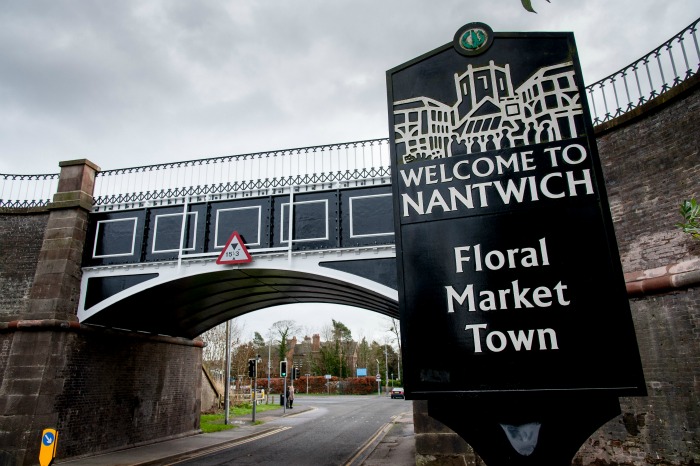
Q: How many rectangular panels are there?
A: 5